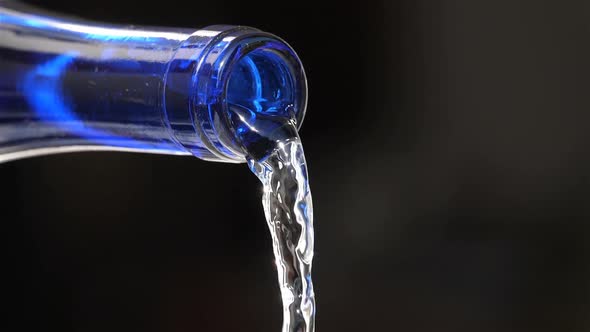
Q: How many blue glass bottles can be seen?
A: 1